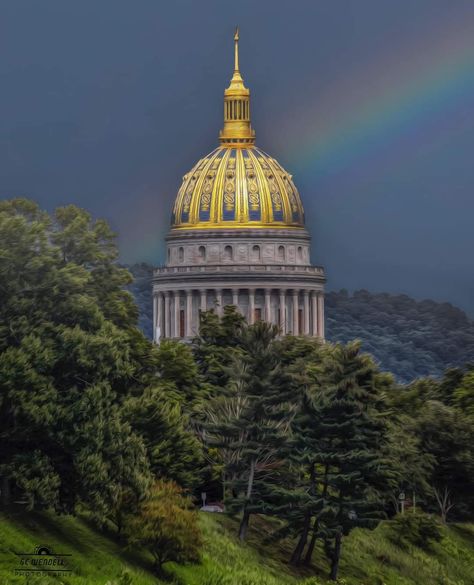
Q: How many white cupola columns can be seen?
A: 15